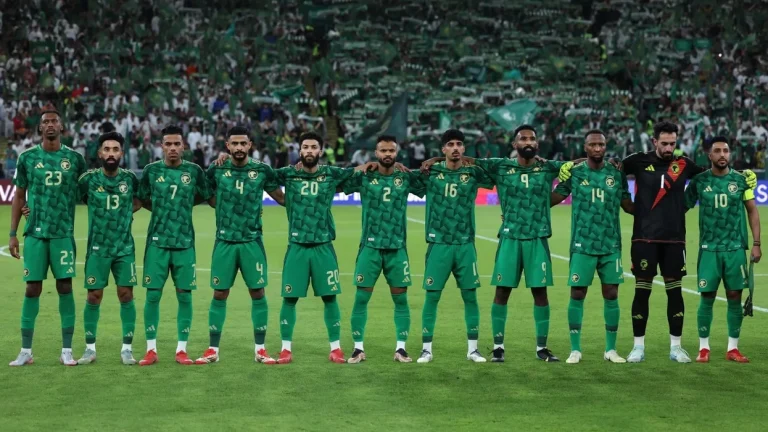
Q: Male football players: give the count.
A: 11